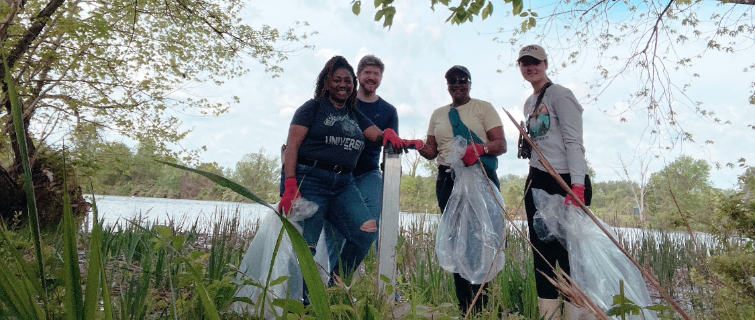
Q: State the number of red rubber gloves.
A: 5